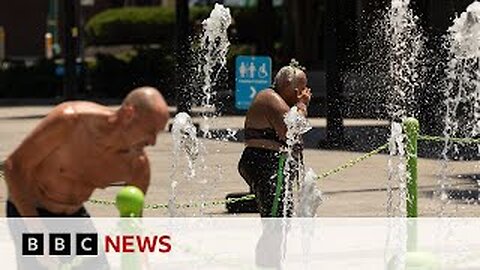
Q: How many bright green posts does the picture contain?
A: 2